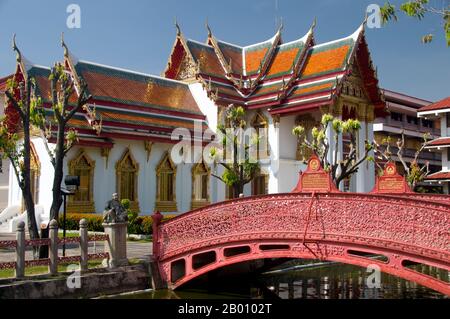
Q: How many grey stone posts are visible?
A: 3